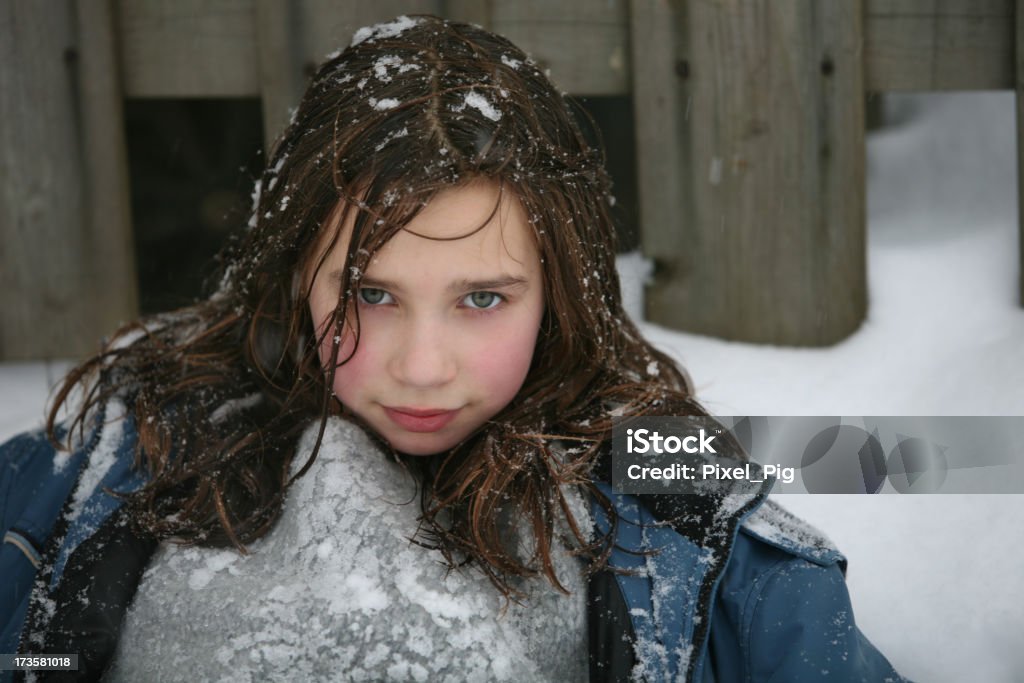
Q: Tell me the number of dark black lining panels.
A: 2